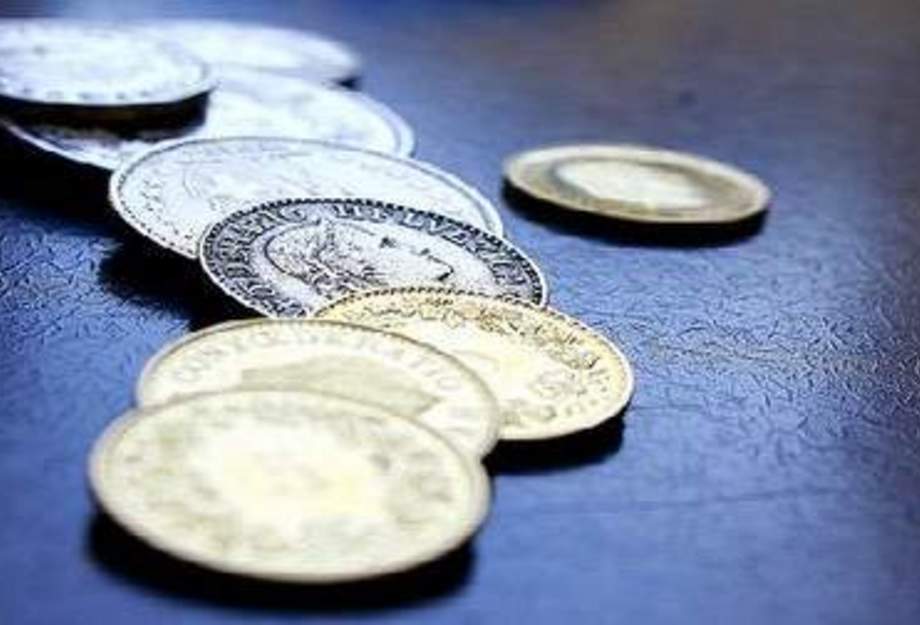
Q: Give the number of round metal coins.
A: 9